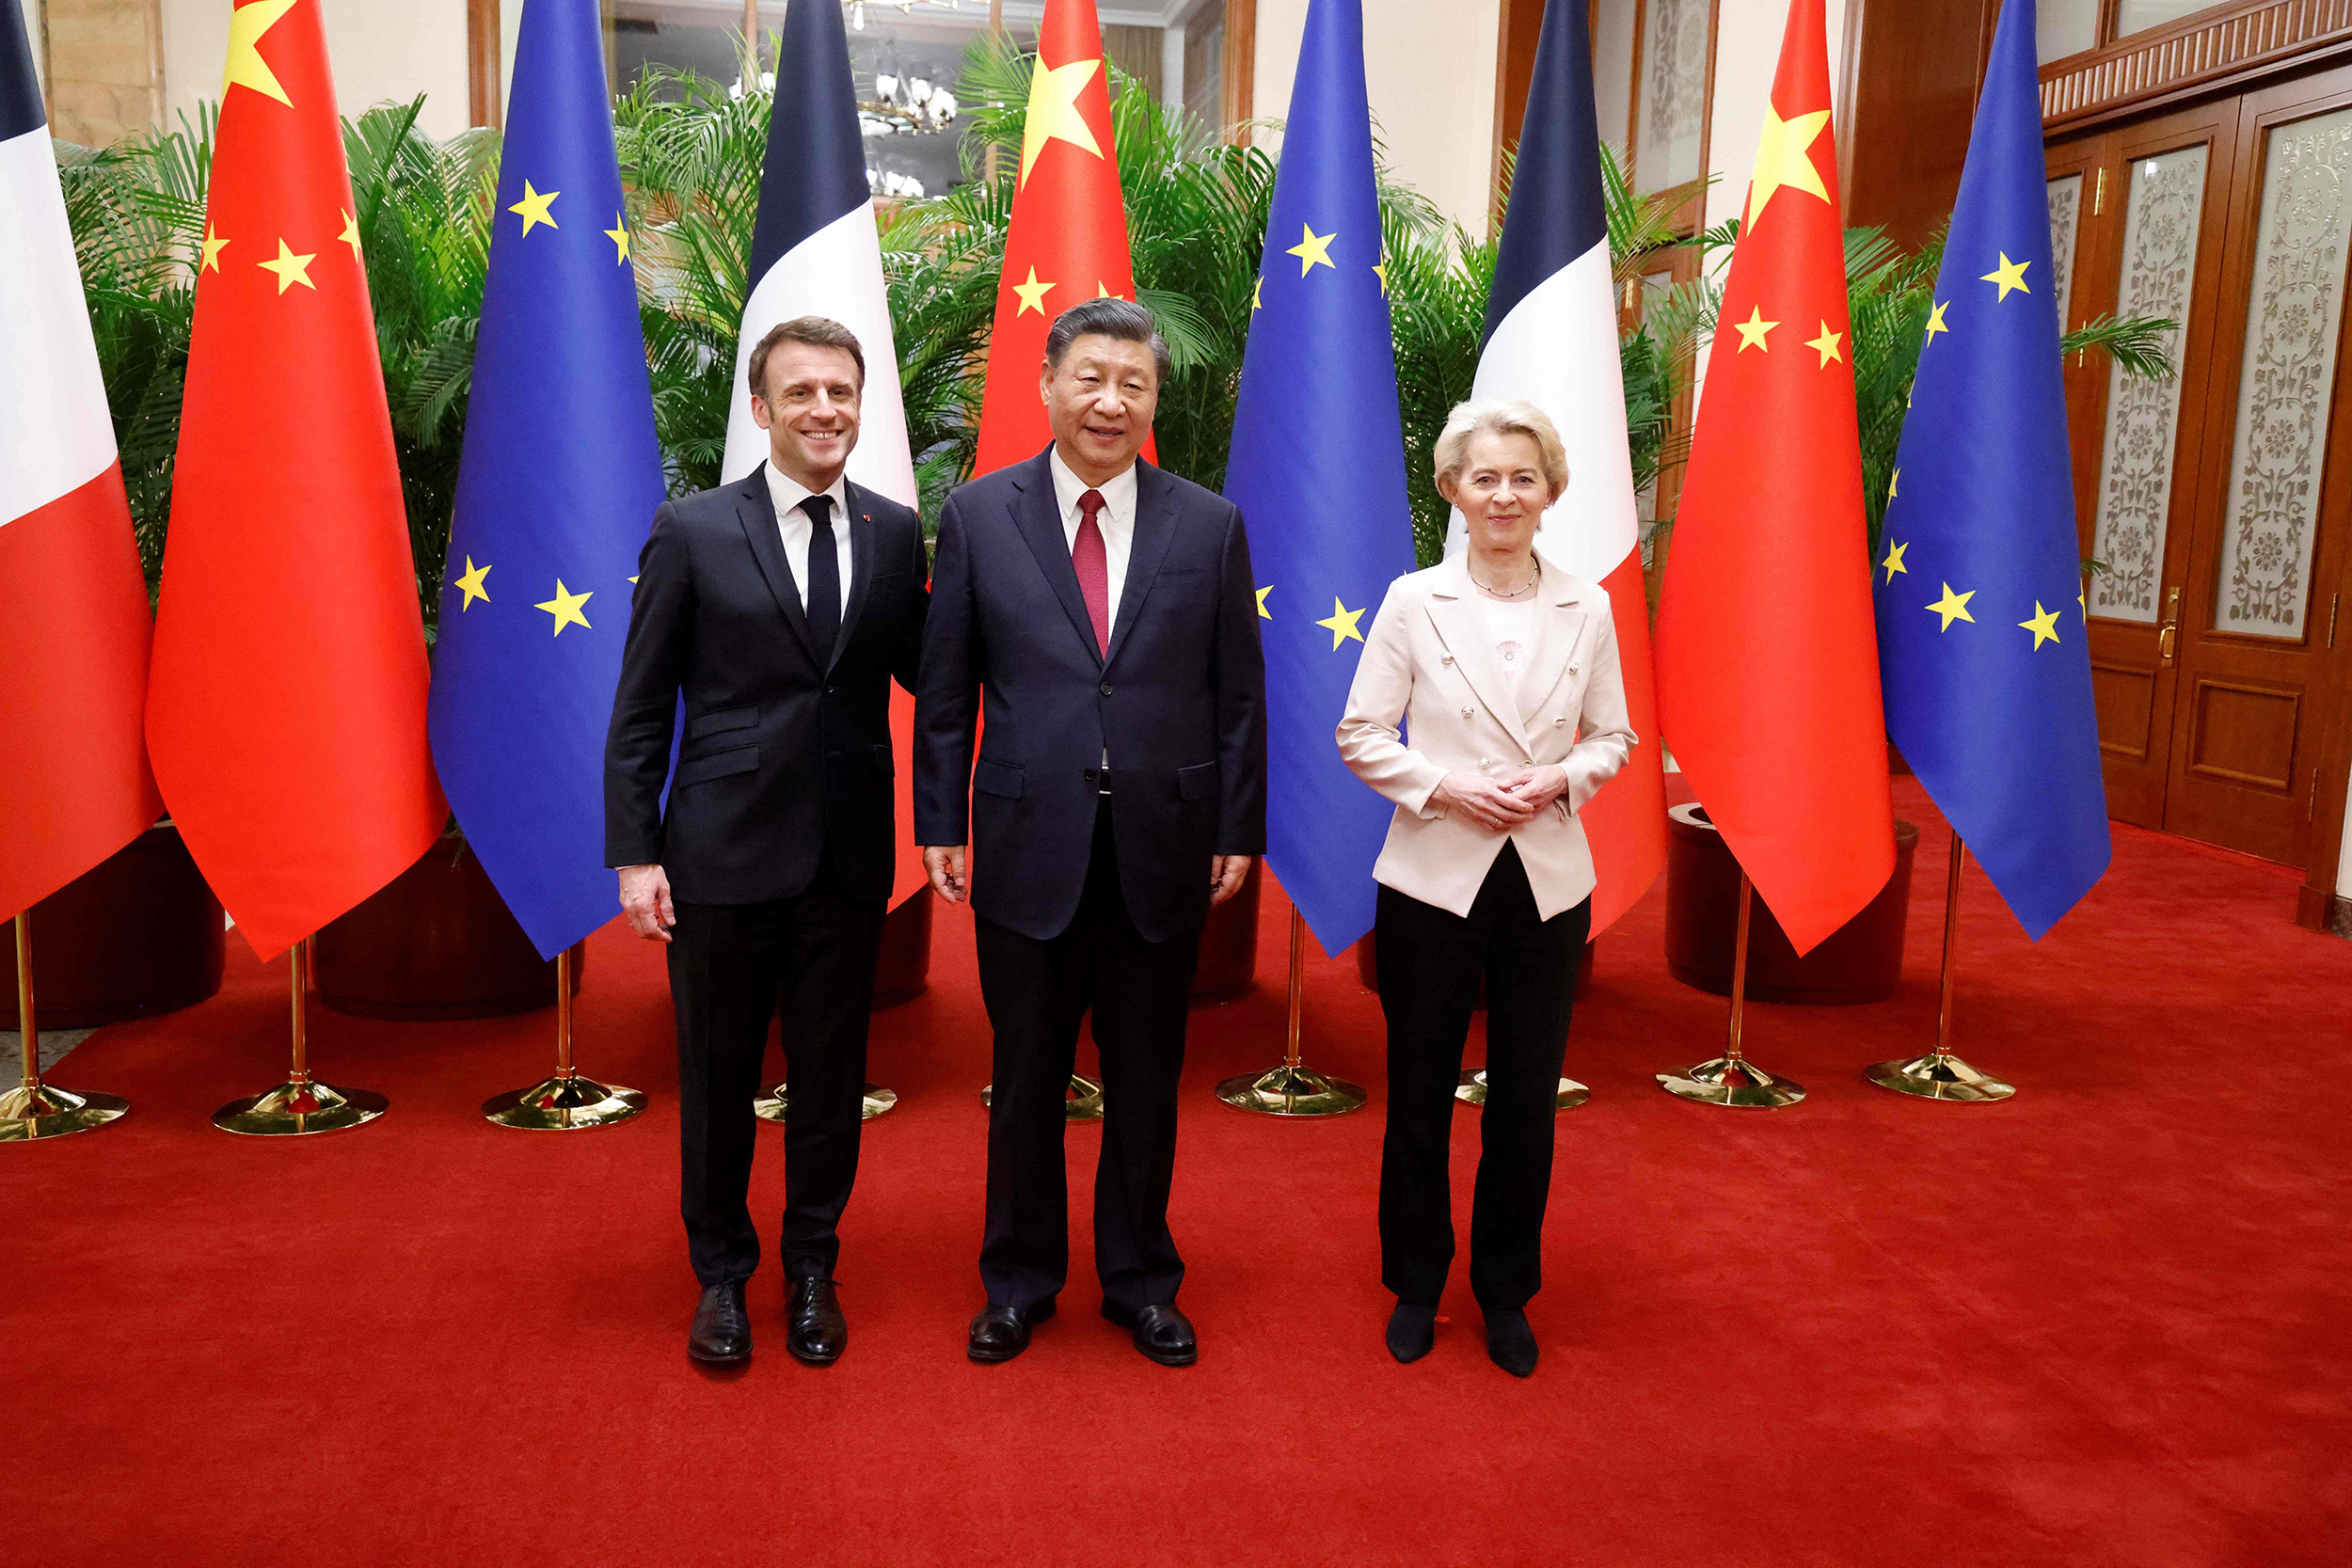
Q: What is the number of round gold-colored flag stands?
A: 9